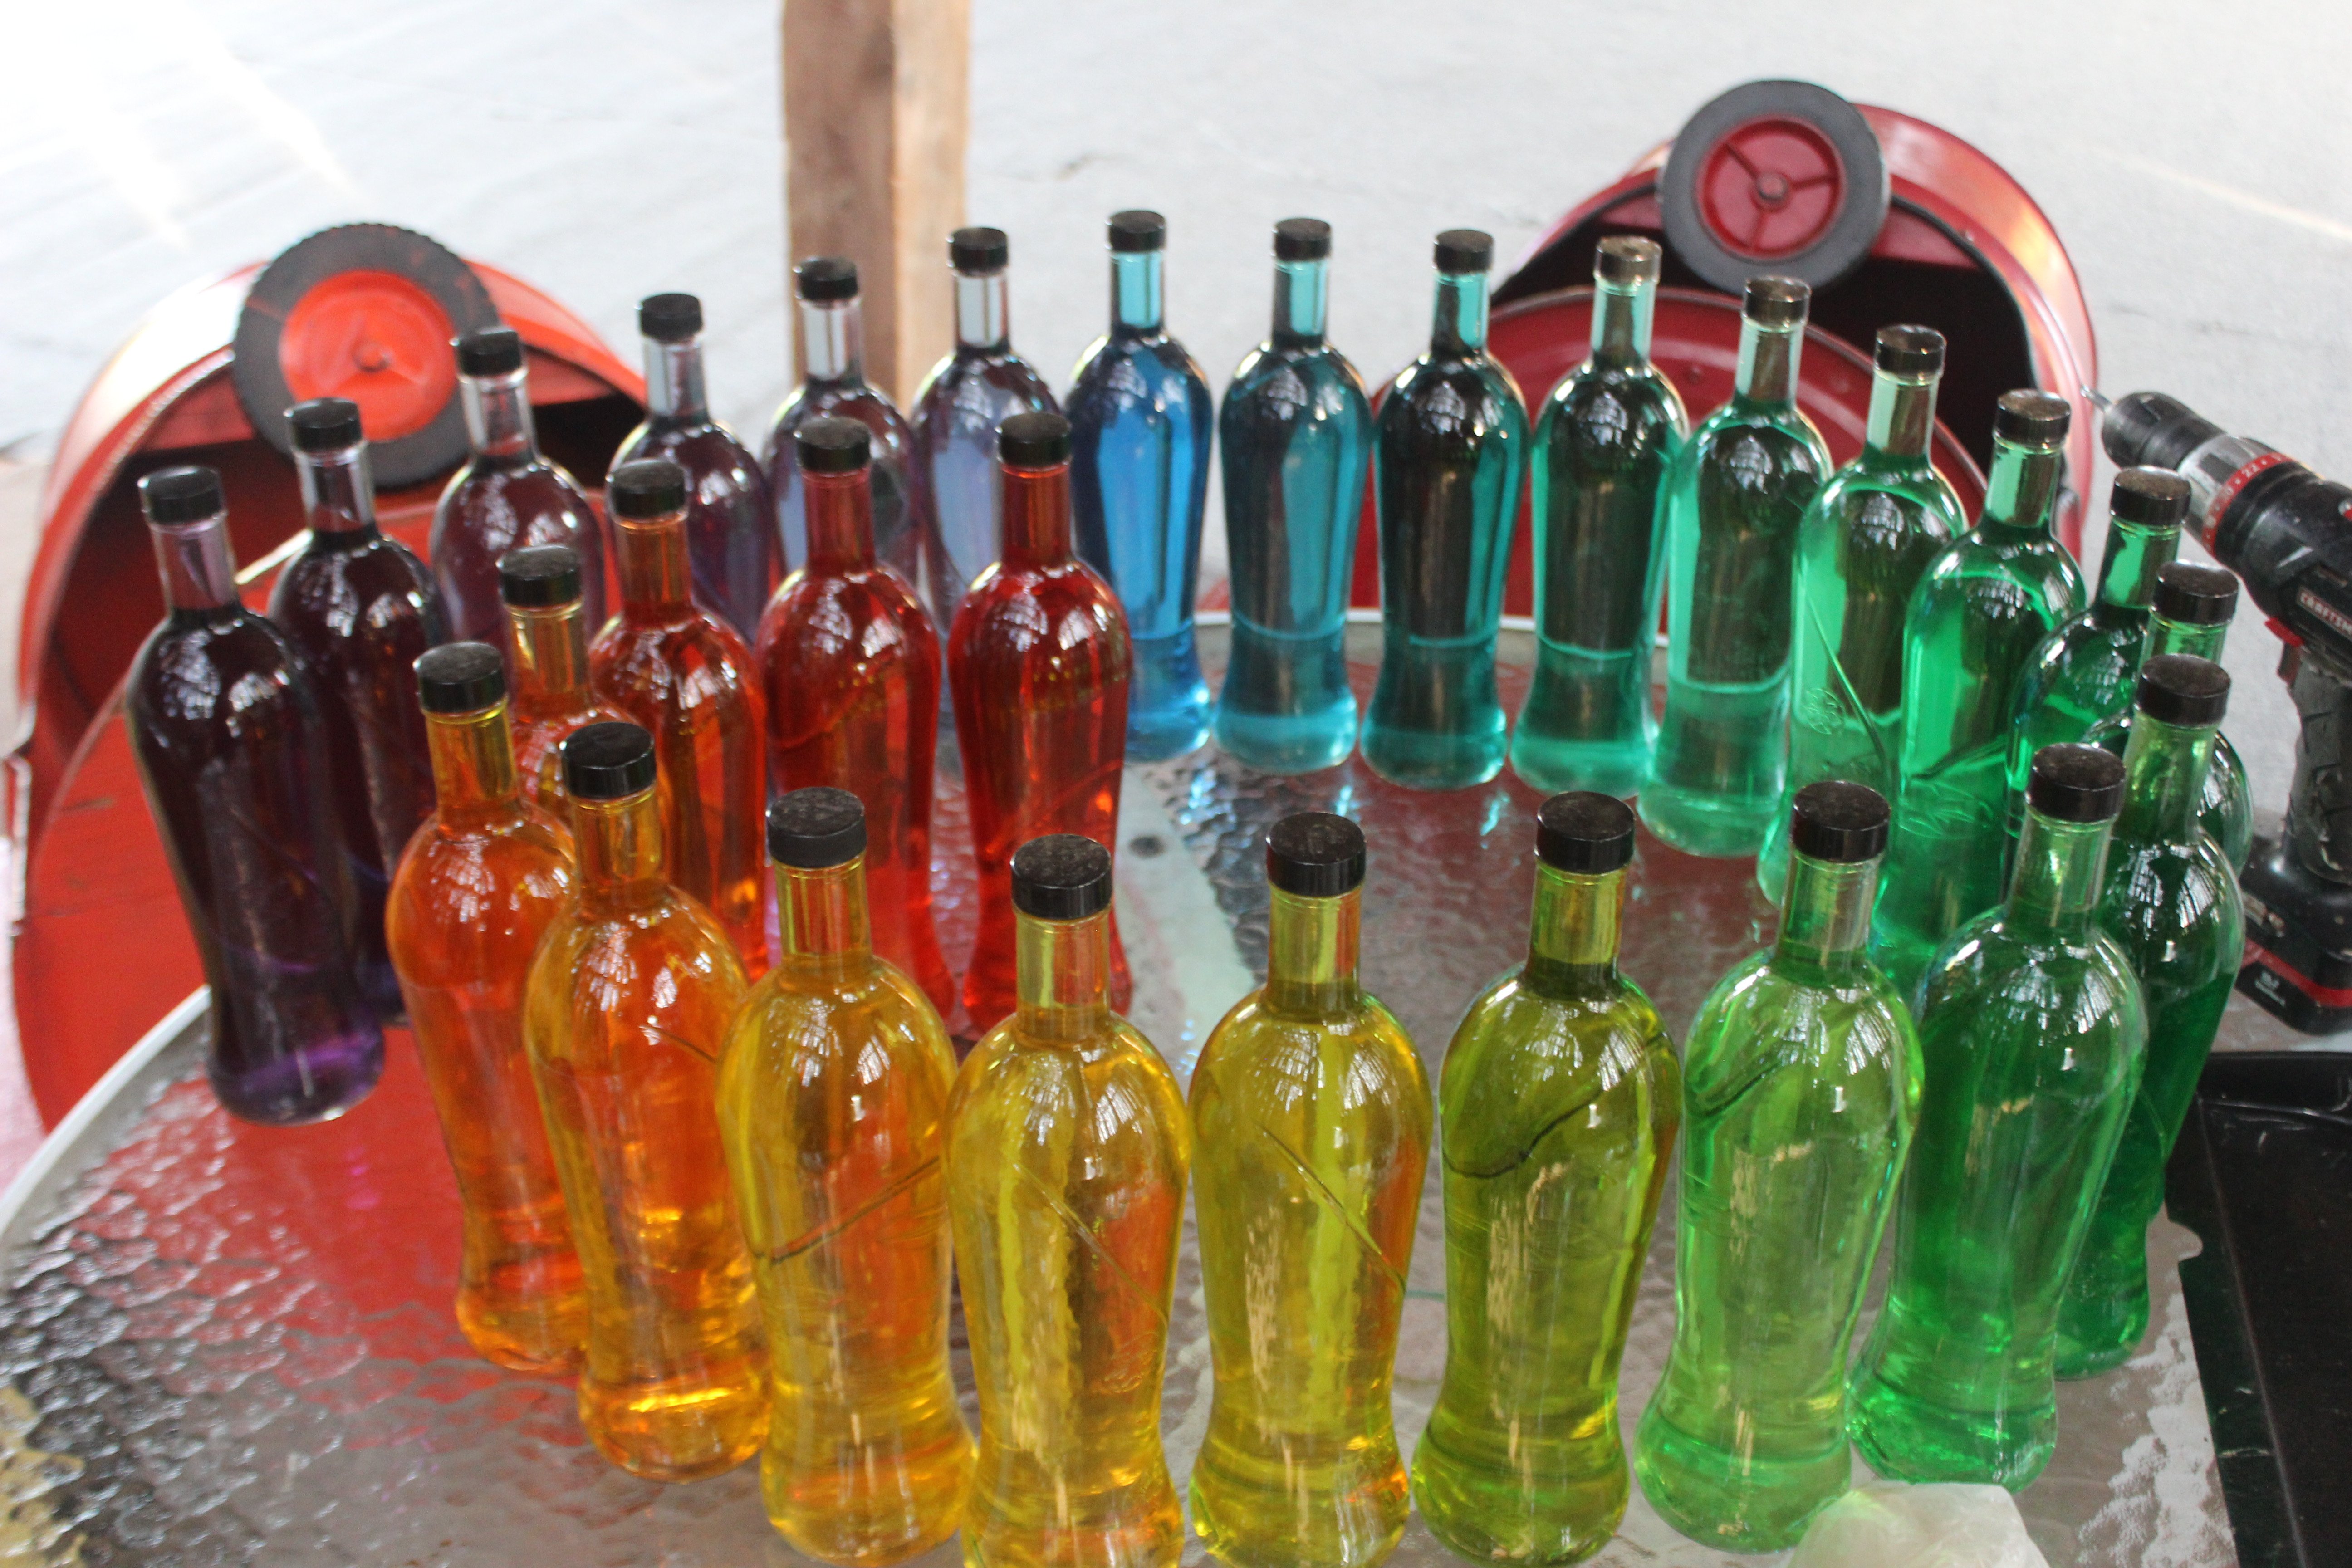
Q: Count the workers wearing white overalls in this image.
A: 0